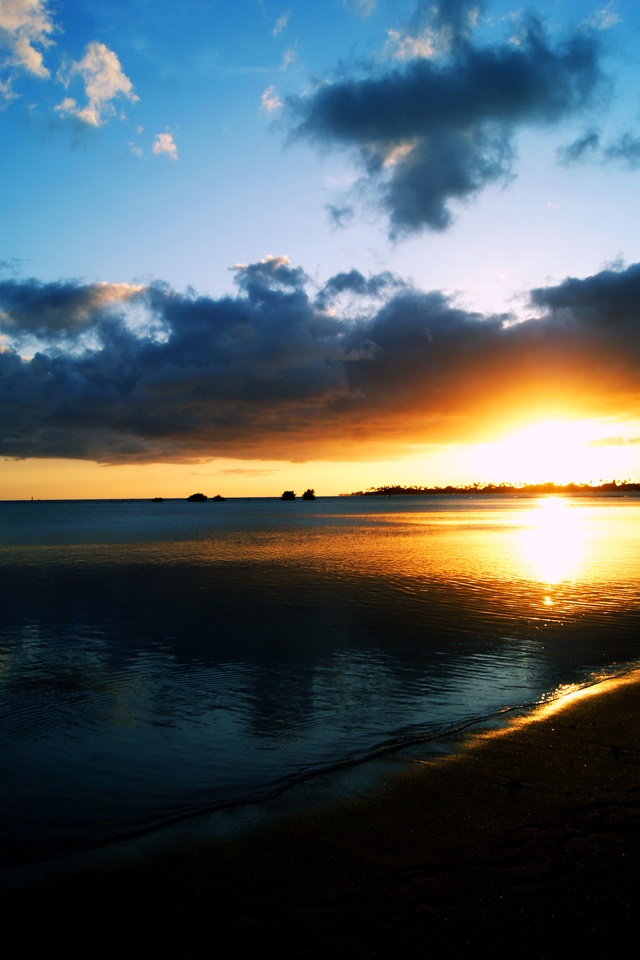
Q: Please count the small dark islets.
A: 5